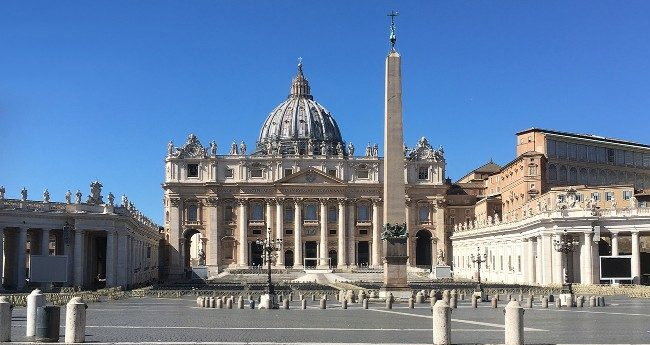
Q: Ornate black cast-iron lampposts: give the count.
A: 3